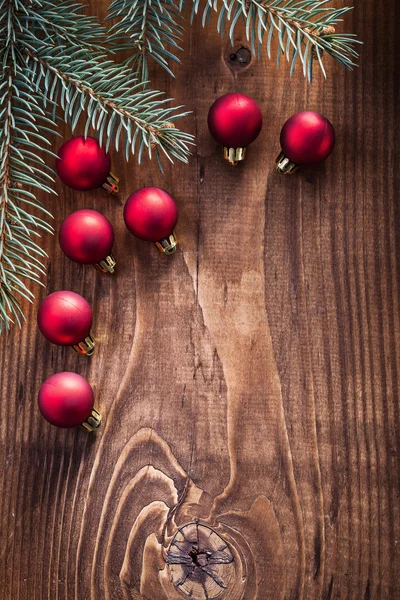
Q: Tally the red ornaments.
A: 7